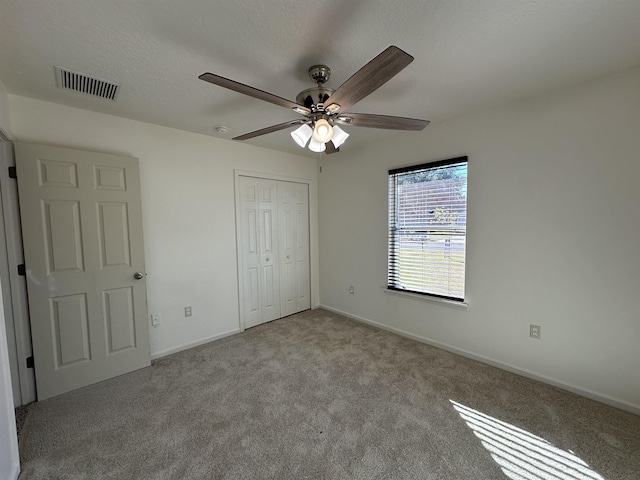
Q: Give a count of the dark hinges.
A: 3